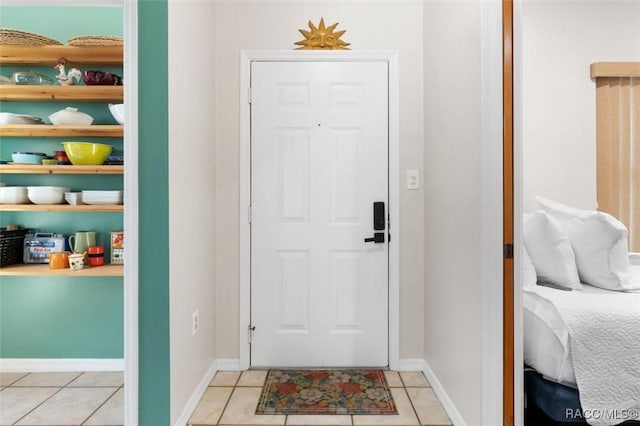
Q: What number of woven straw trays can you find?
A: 2